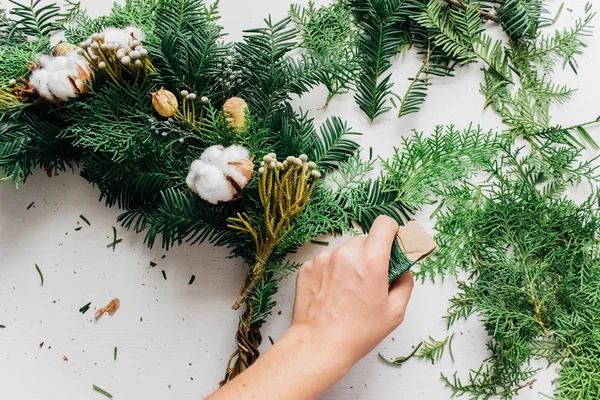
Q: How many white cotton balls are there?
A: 3